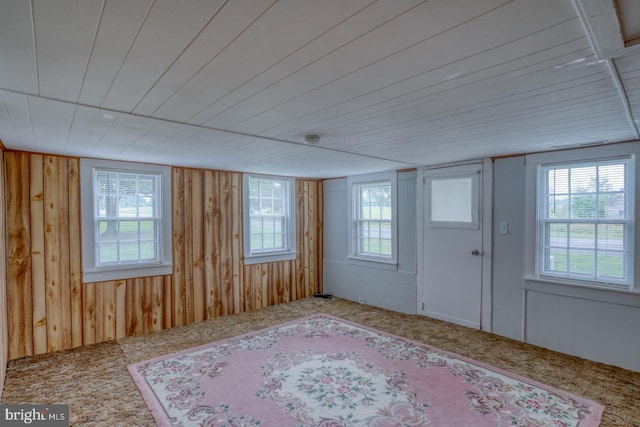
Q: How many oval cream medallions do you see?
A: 1